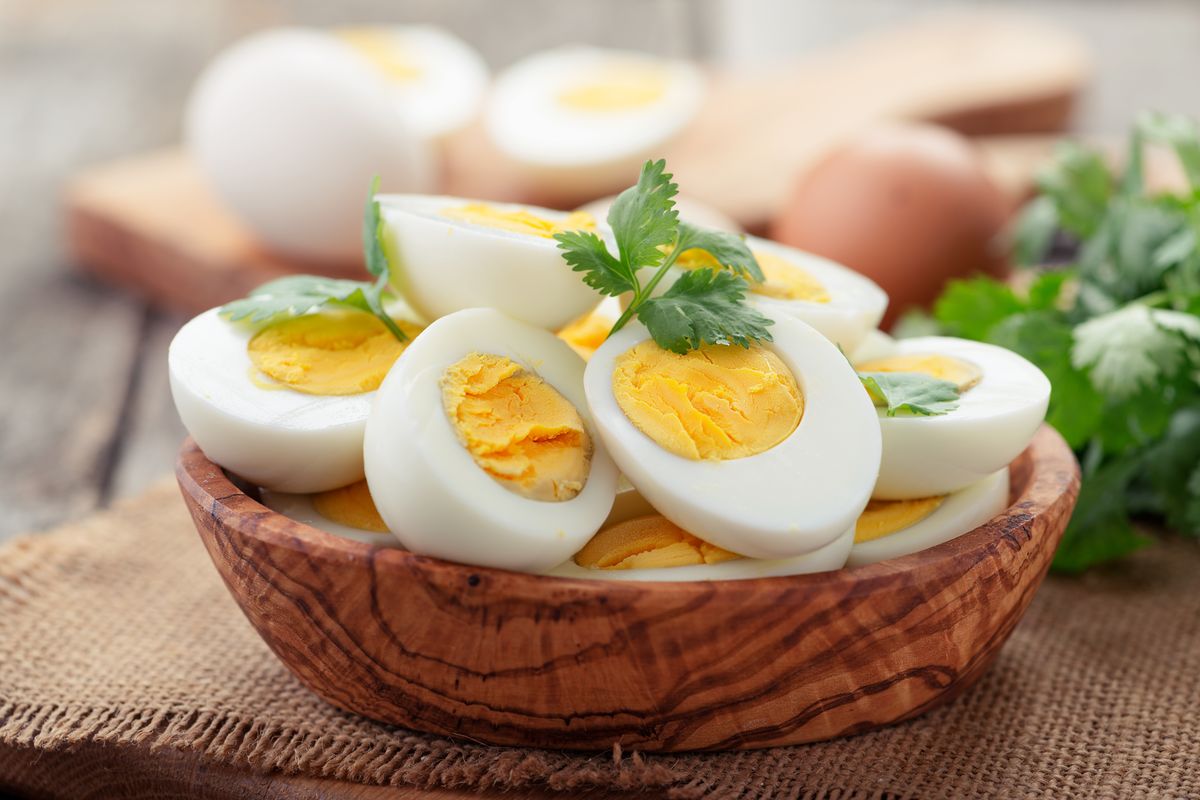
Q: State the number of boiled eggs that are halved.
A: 12